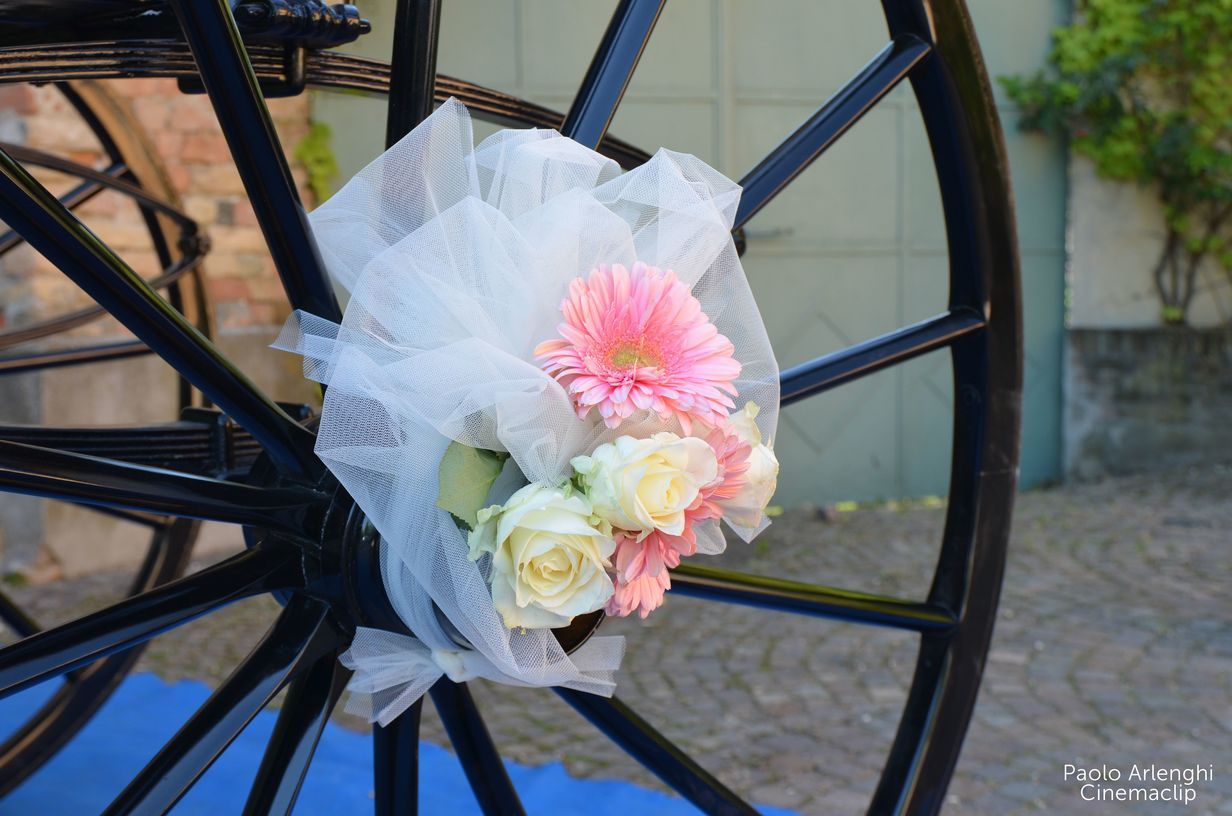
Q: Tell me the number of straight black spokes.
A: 14